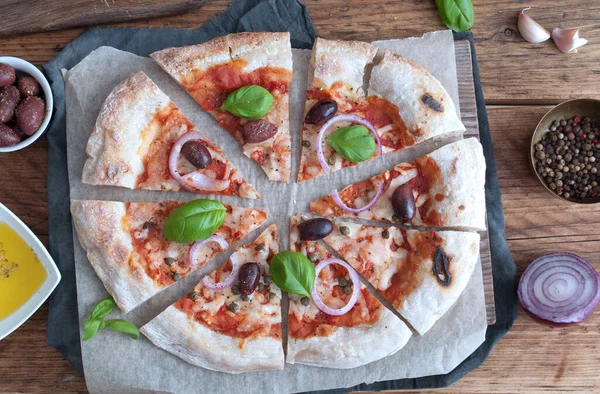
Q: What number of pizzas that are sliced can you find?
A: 1